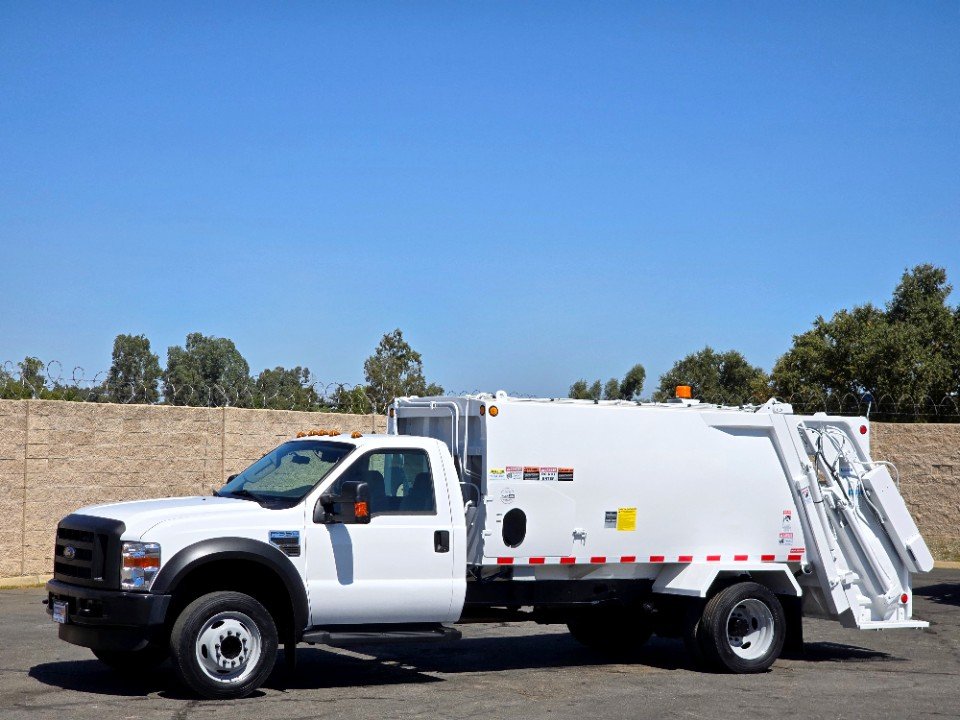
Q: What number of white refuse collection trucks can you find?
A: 1